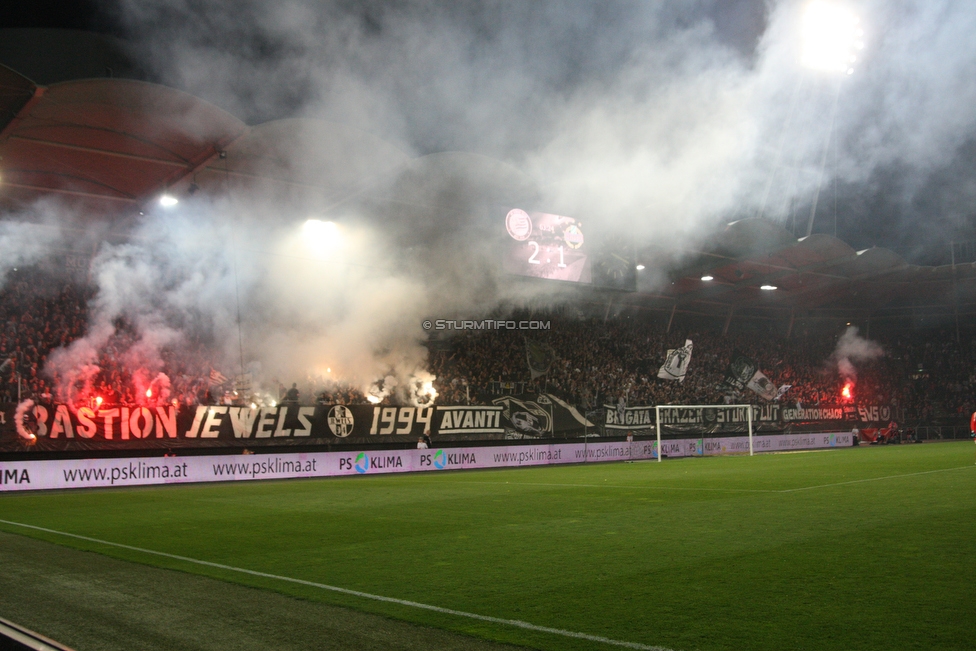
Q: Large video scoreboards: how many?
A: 1